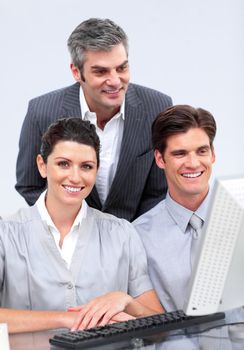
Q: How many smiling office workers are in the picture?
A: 3